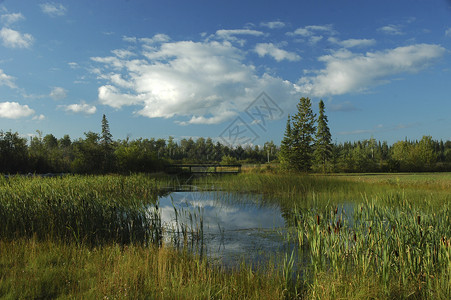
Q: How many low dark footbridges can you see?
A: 1